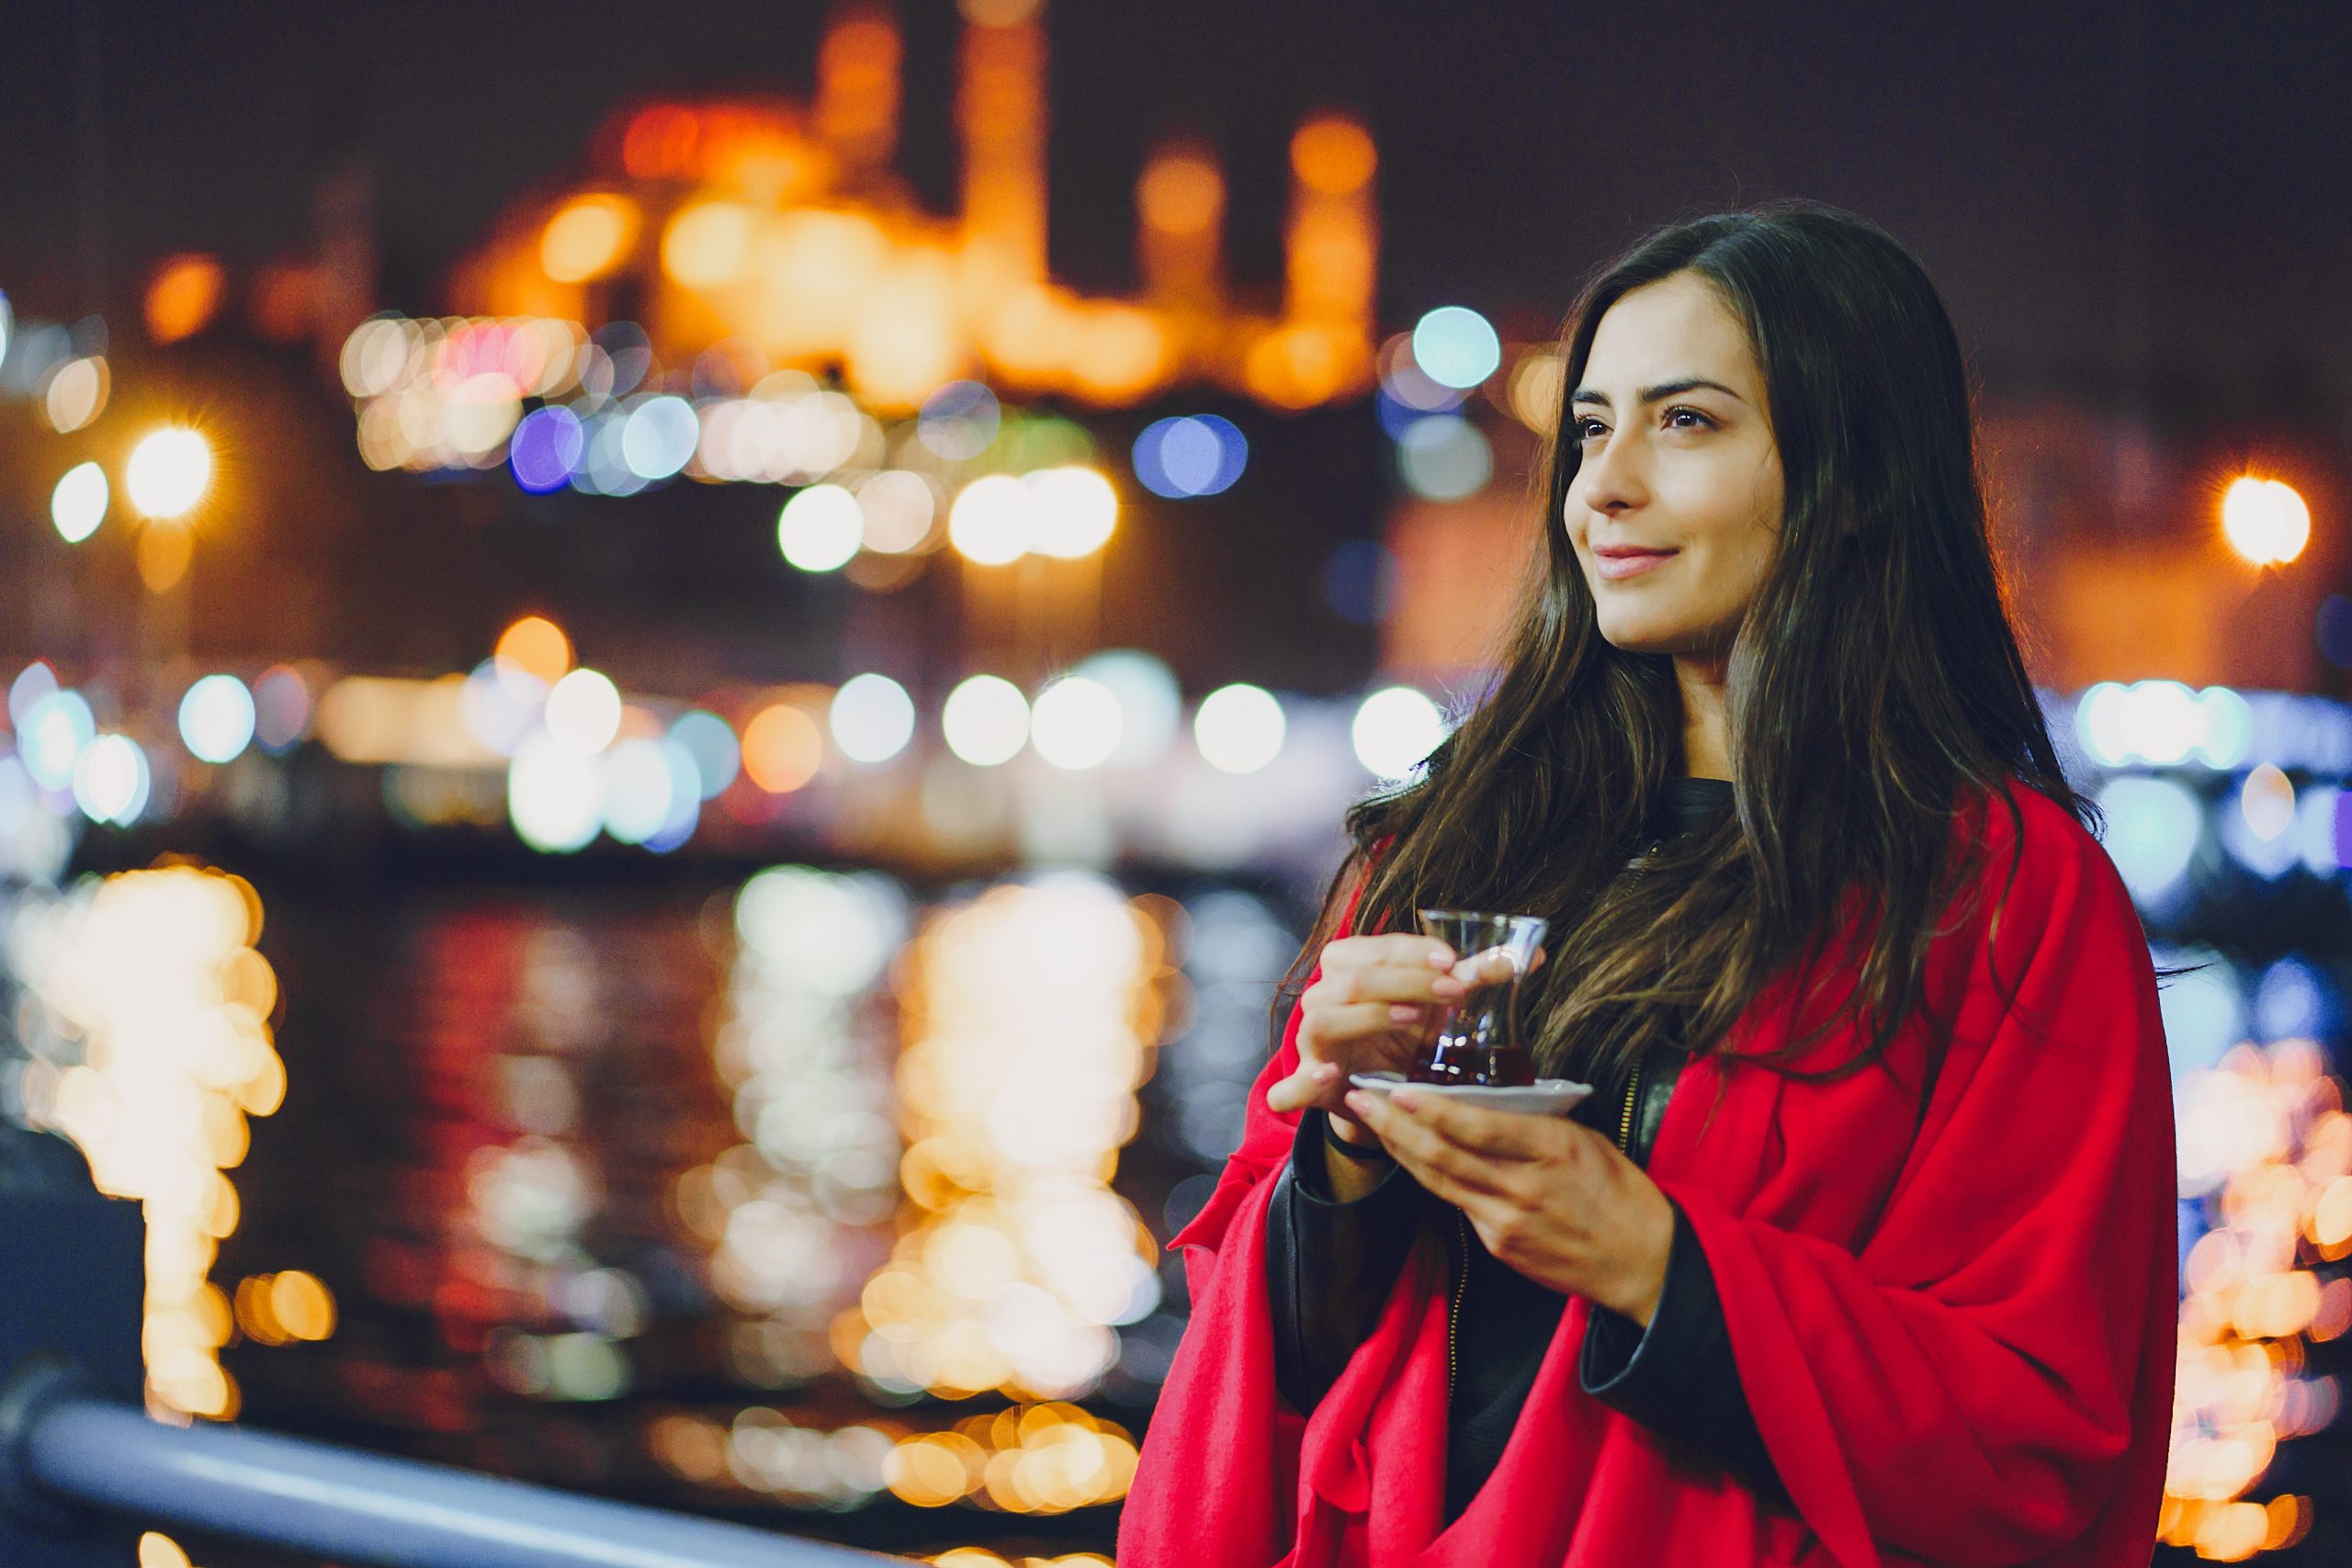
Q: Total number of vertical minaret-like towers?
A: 4